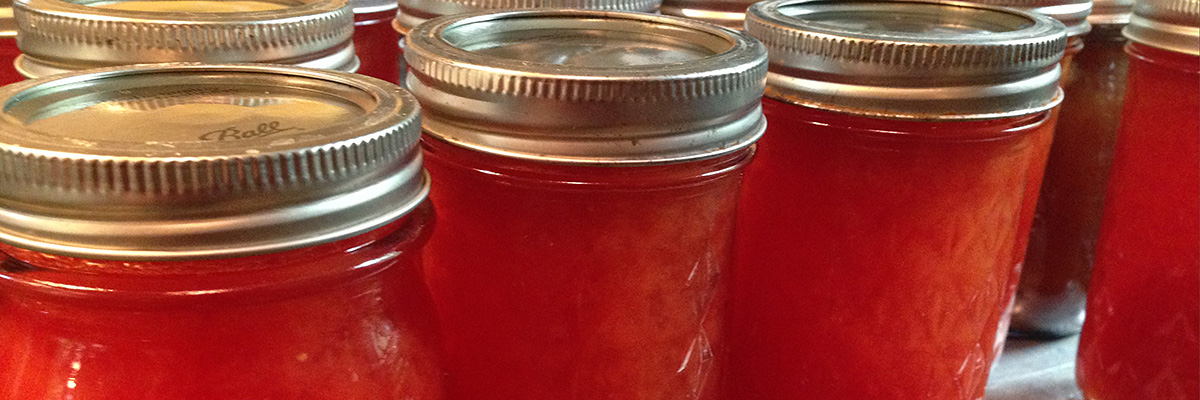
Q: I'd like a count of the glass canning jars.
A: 11